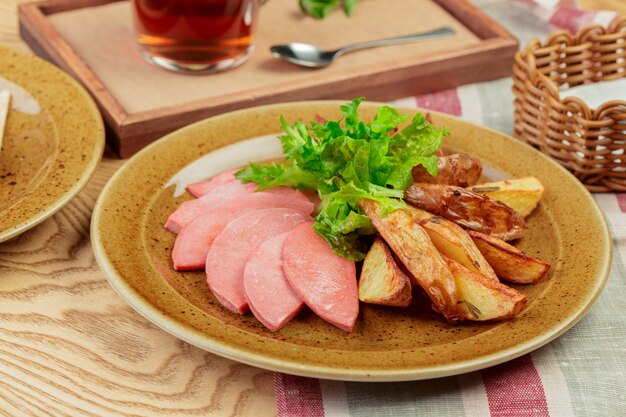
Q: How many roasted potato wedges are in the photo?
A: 8